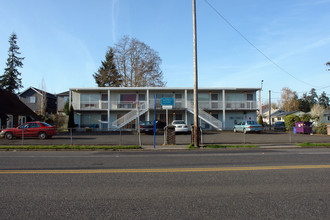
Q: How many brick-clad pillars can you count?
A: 2